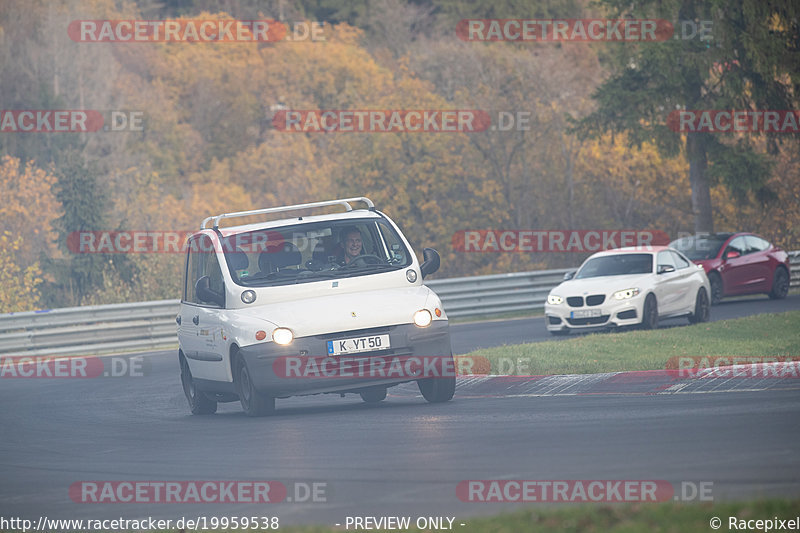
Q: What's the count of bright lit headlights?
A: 4